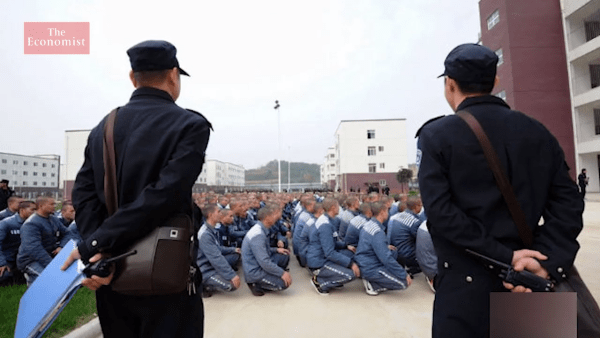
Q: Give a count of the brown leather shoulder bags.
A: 2